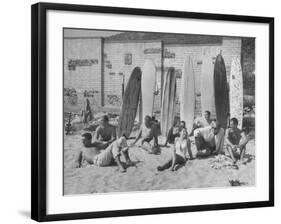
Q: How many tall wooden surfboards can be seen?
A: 7